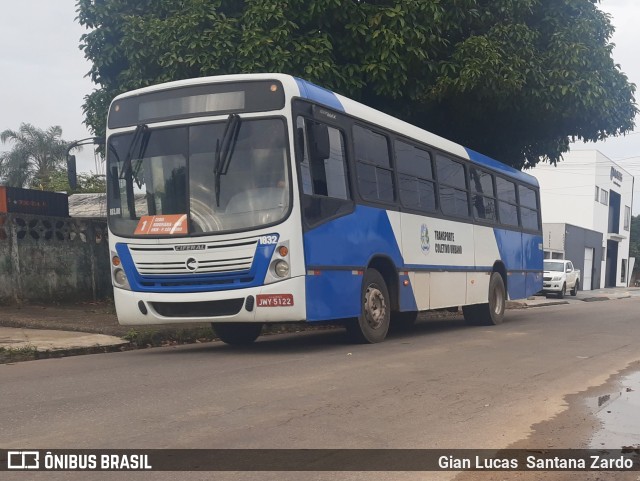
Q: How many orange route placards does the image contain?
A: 1